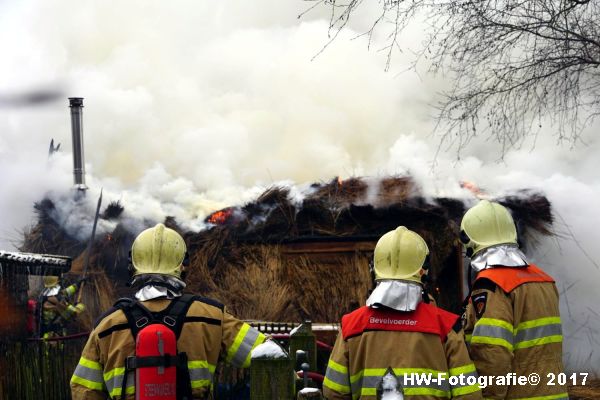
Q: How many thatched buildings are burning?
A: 1